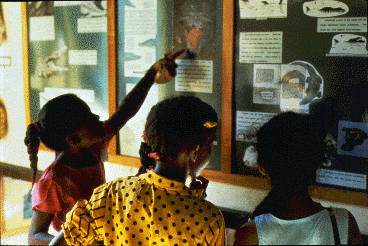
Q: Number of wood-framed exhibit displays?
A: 3